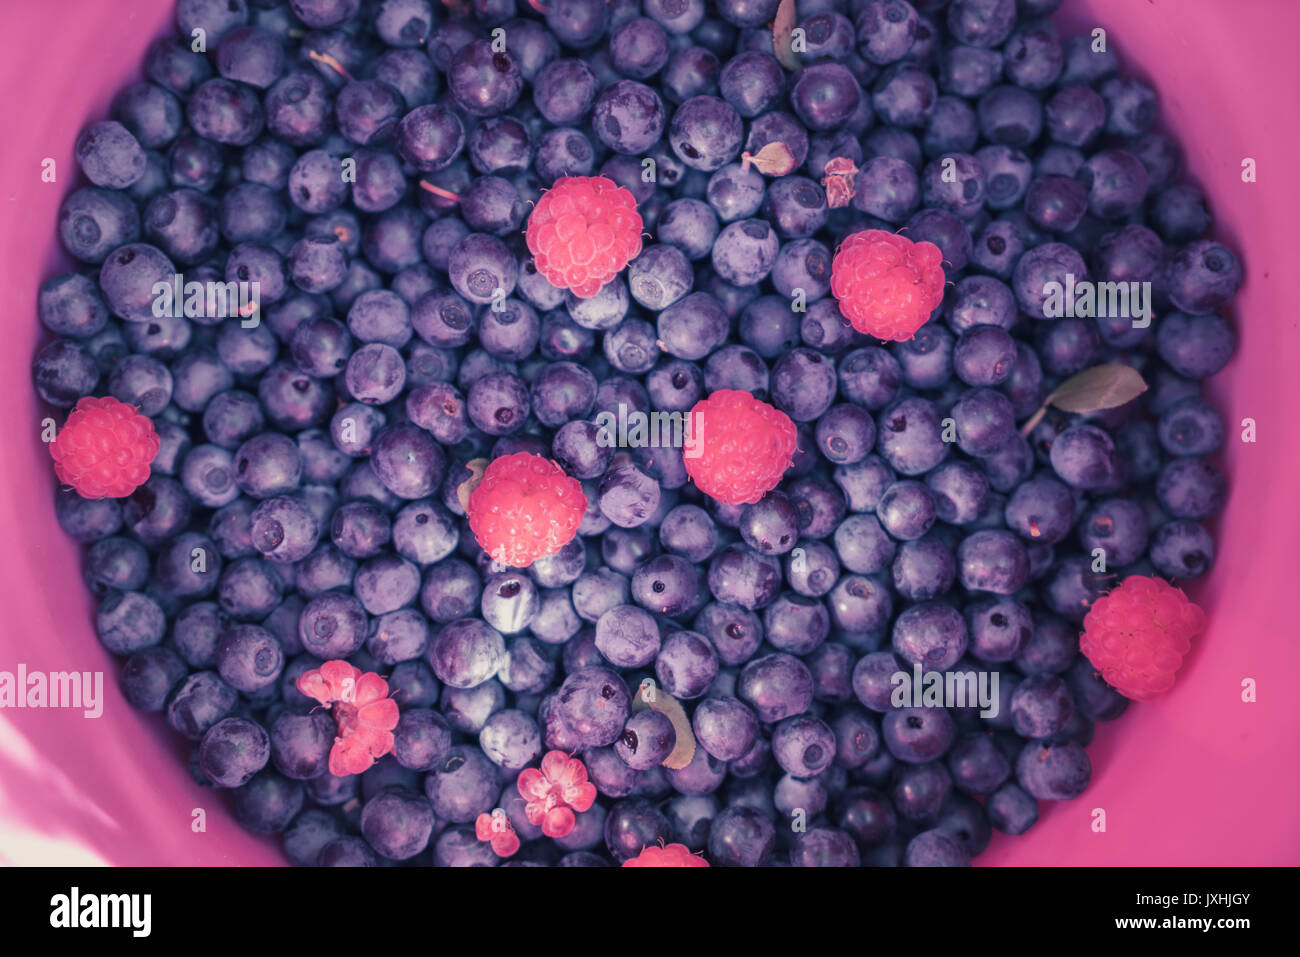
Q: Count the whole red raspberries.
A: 6